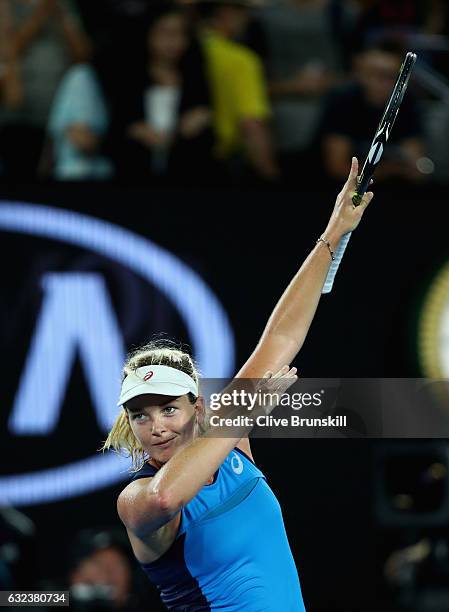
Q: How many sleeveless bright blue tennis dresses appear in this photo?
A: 1